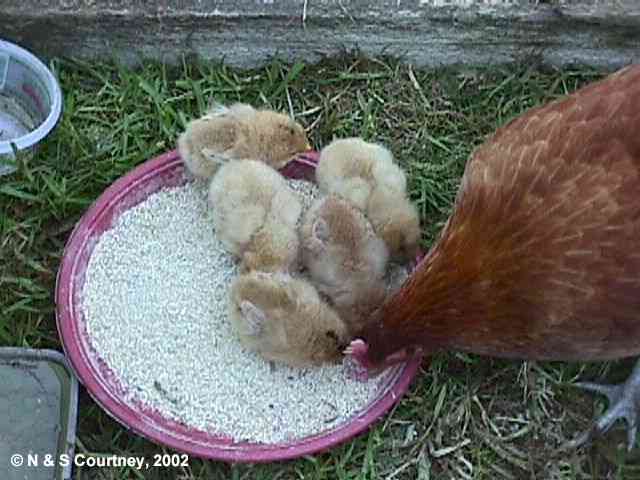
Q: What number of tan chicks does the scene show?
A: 5